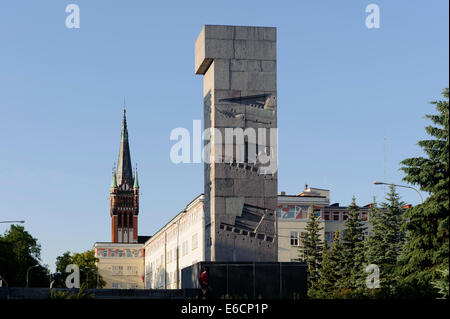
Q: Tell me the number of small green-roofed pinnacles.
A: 2